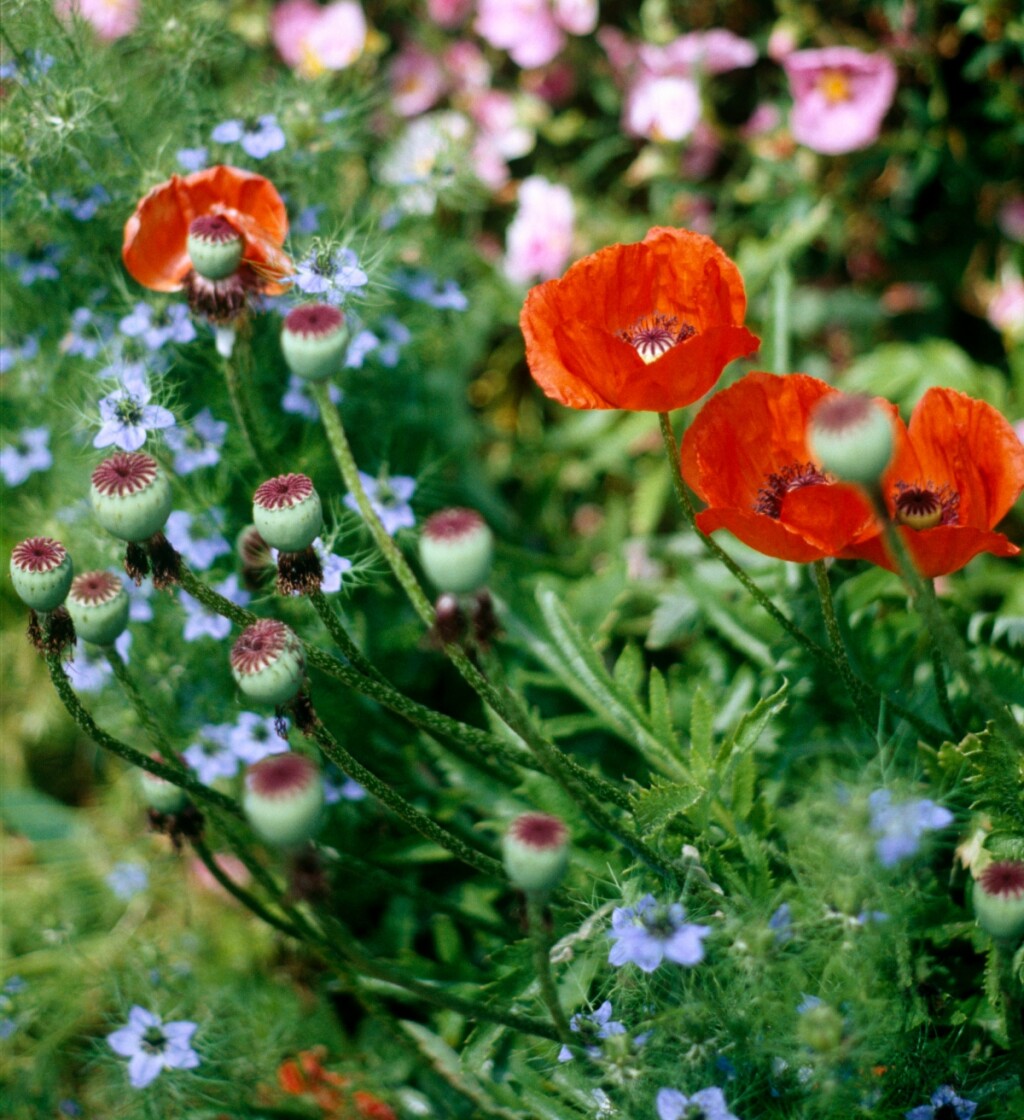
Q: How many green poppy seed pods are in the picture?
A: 13